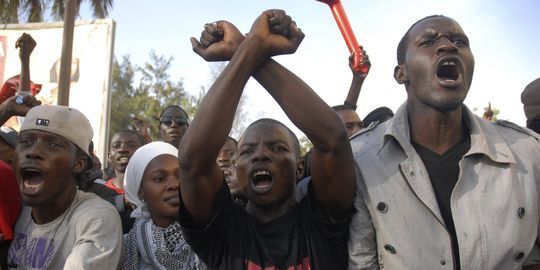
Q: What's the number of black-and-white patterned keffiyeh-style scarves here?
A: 1